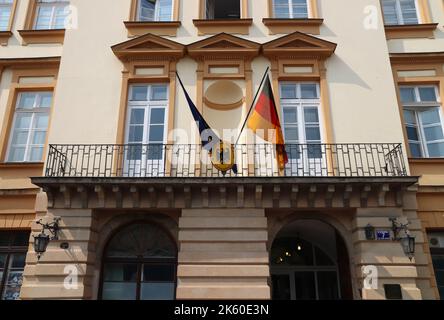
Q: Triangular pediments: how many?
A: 3